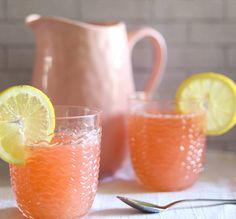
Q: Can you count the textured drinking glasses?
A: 2